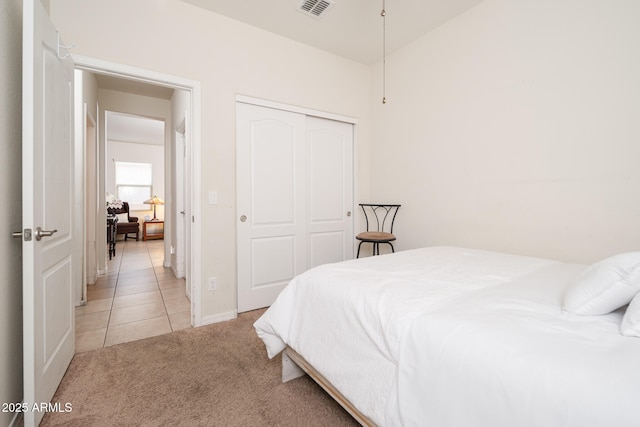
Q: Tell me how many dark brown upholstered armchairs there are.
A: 1